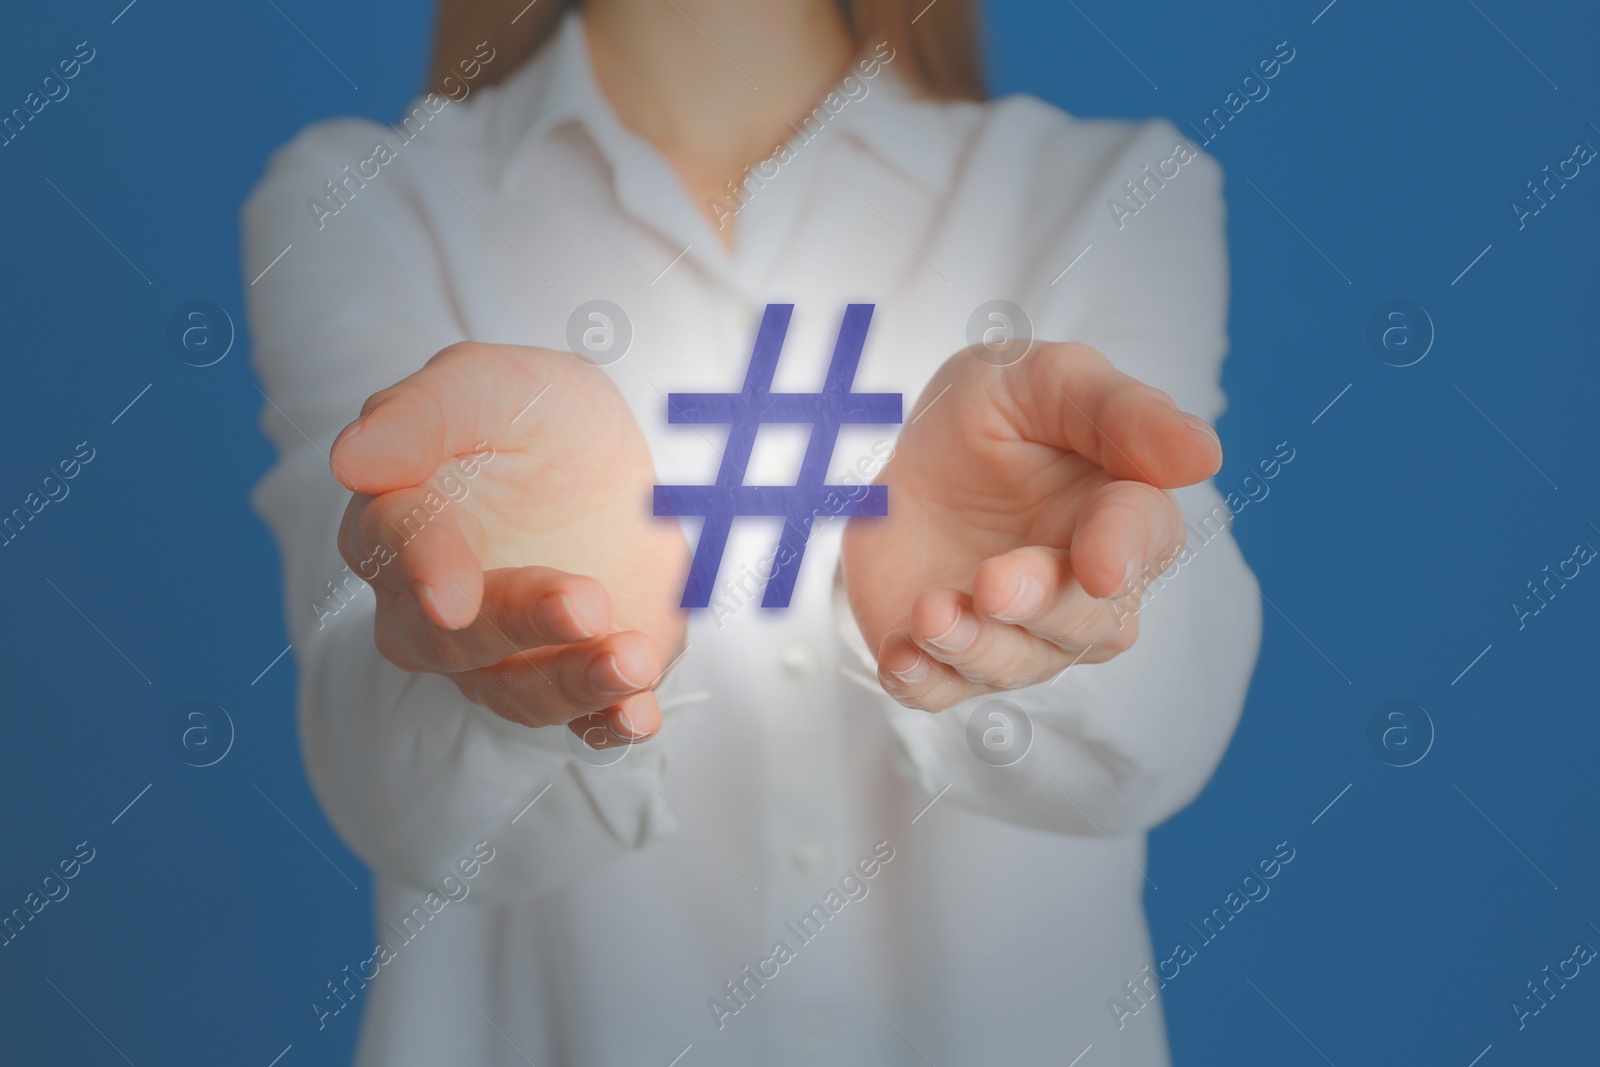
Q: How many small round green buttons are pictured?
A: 0